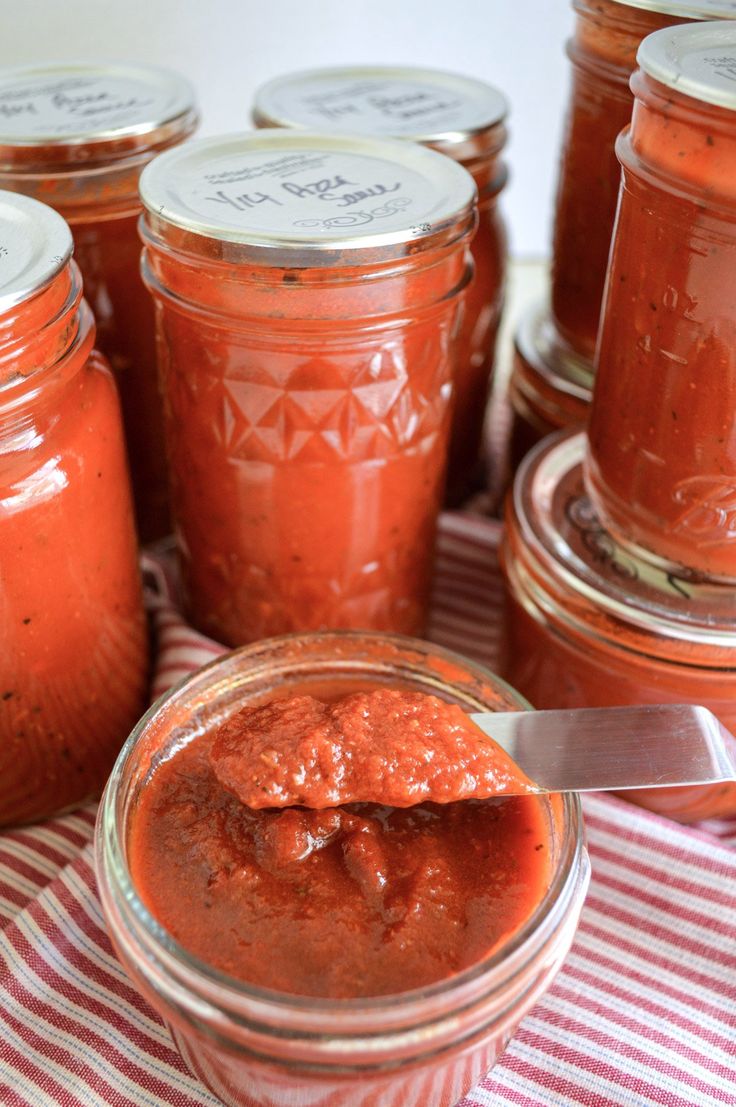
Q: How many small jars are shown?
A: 3